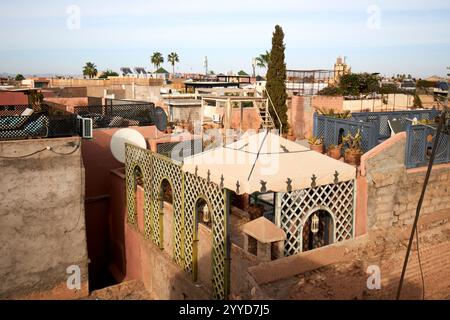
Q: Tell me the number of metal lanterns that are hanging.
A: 2